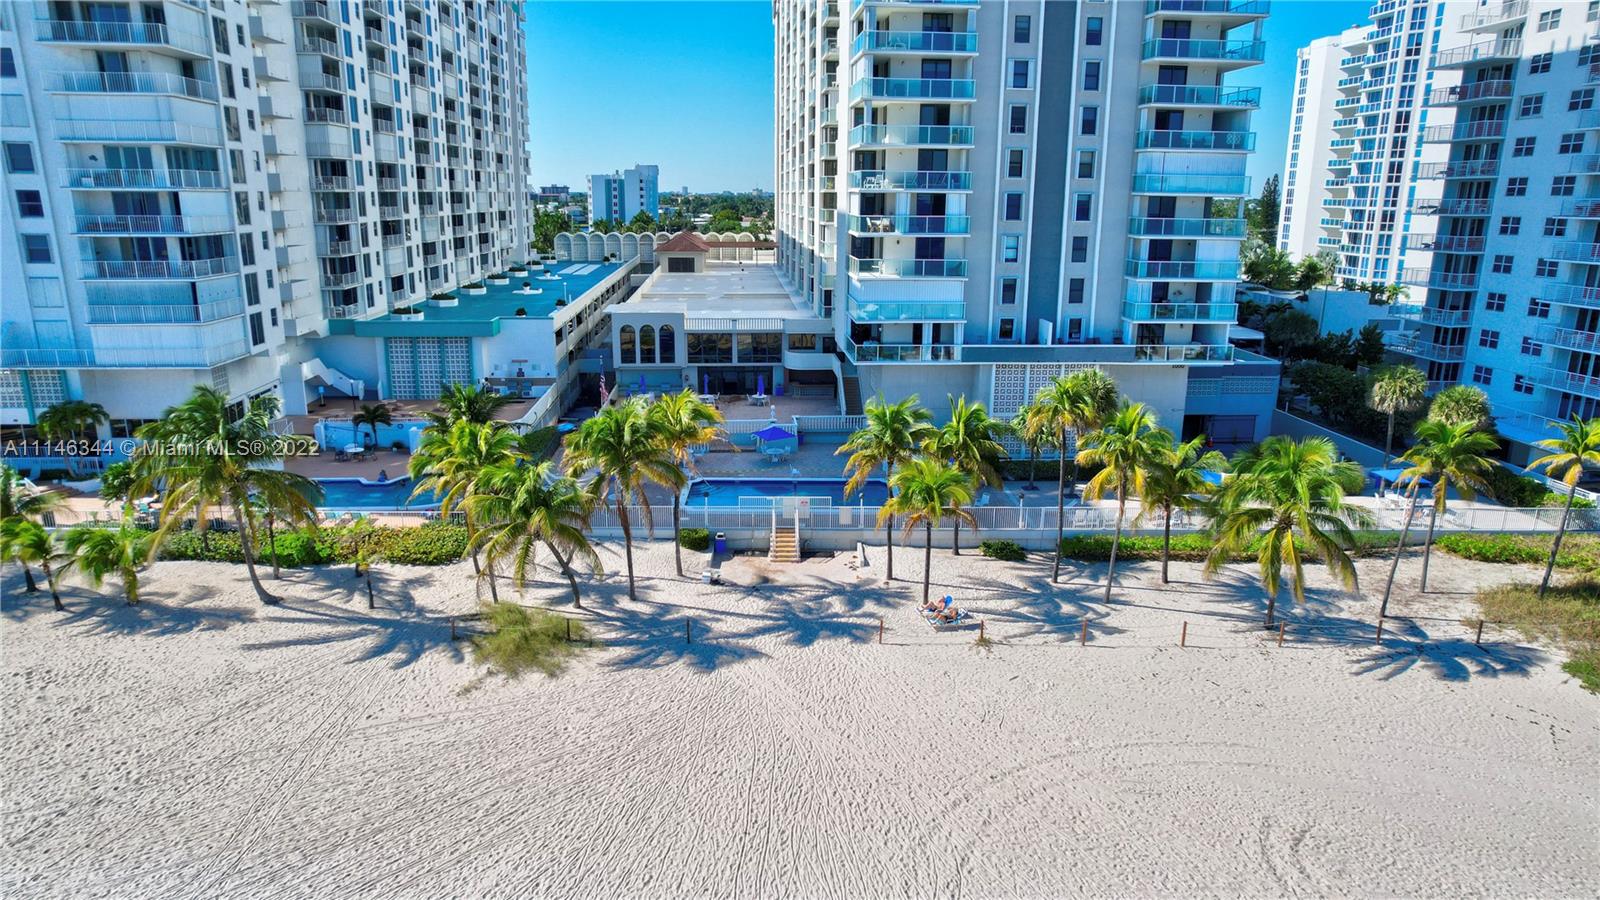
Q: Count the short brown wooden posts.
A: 10